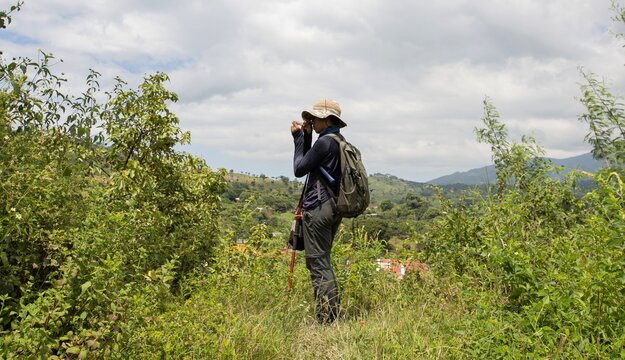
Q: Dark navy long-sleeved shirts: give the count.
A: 1